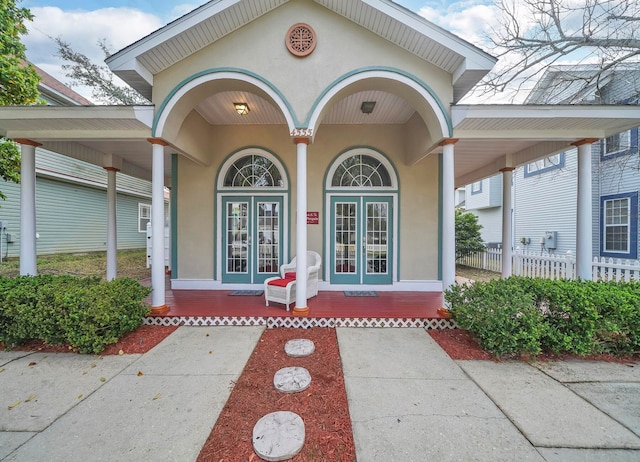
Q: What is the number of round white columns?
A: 7